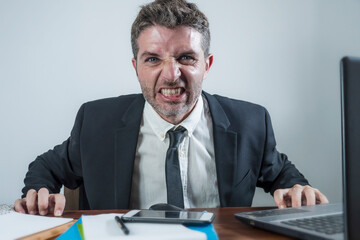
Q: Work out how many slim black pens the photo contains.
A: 1